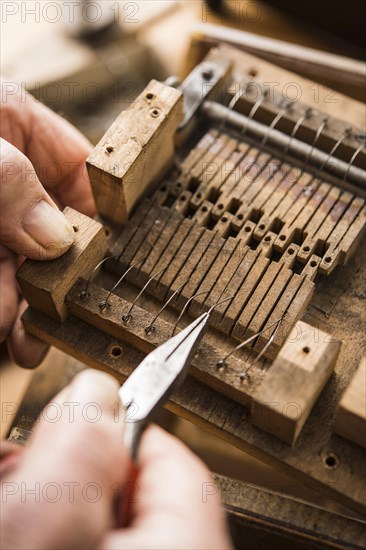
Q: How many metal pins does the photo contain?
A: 15